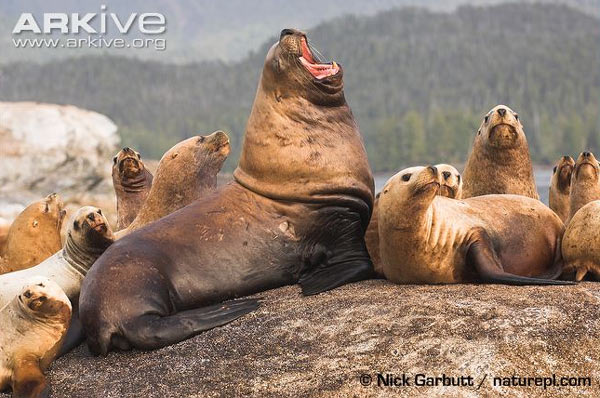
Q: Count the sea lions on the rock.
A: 12